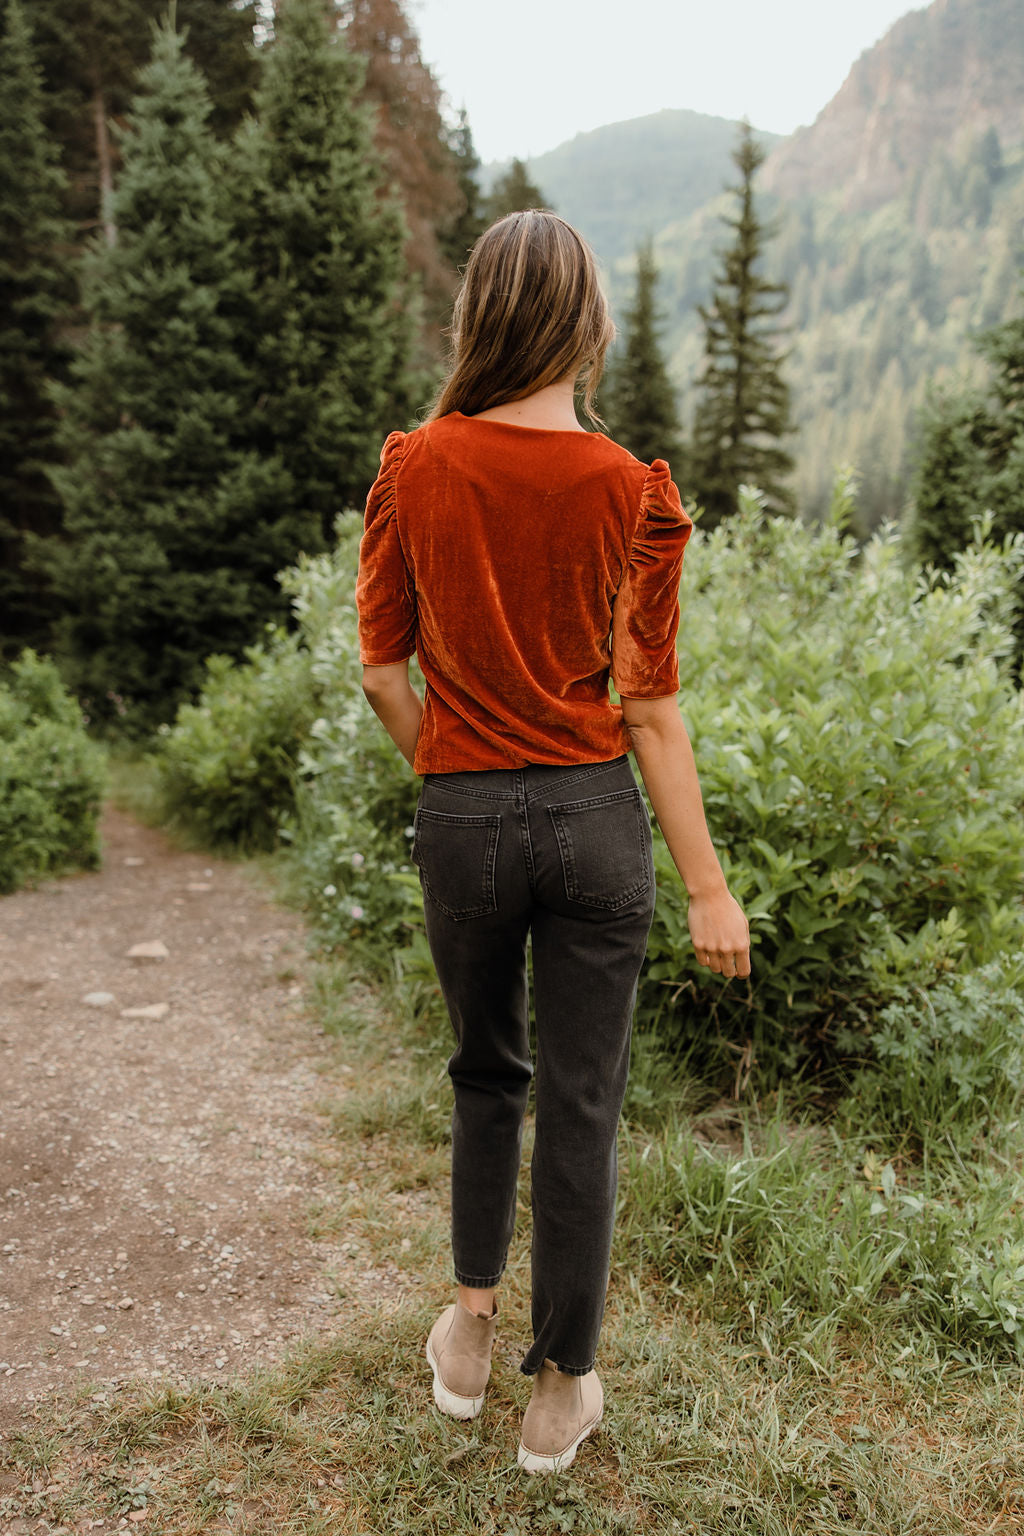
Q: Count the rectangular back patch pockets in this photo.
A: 2